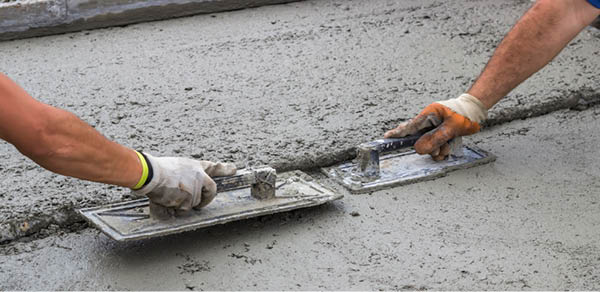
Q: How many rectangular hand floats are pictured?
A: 2